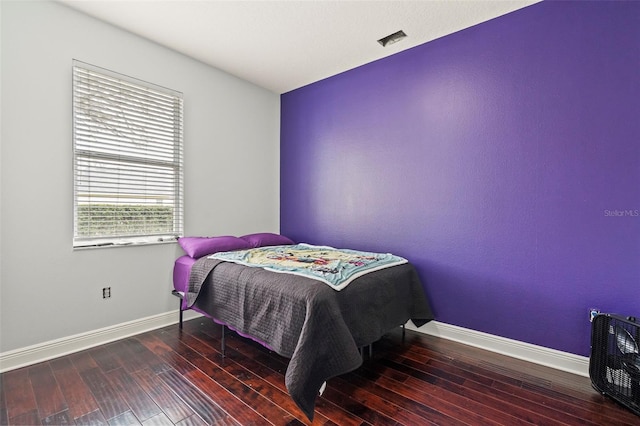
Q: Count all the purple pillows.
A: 2